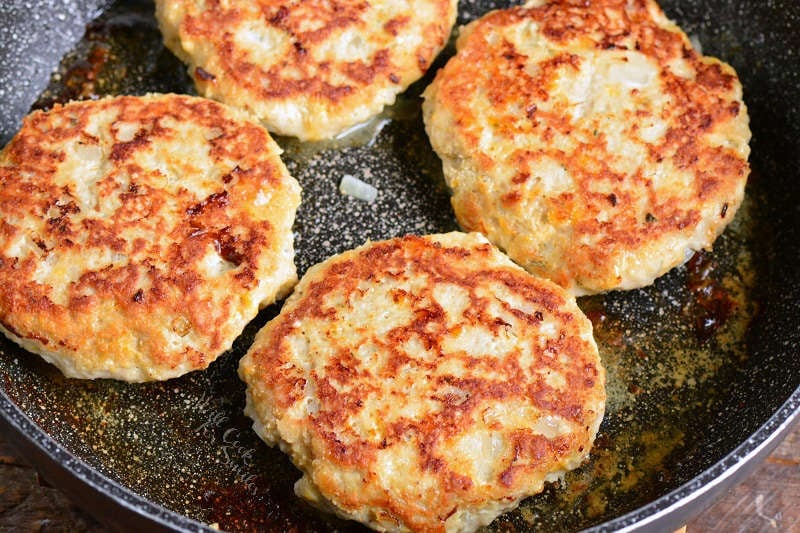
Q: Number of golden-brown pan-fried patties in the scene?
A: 4